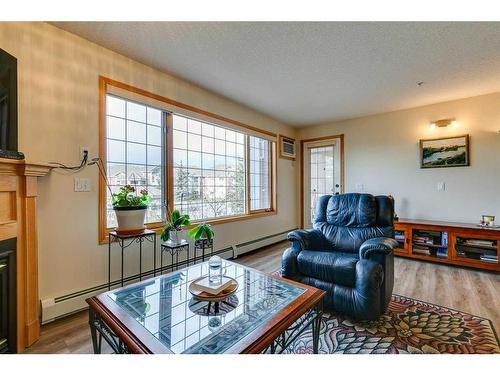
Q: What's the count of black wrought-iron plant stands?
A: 3